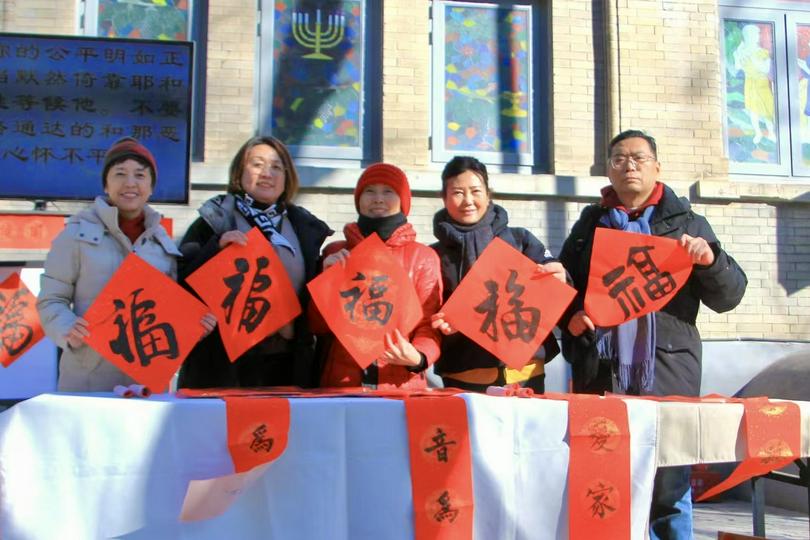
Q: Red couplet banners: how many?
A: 4